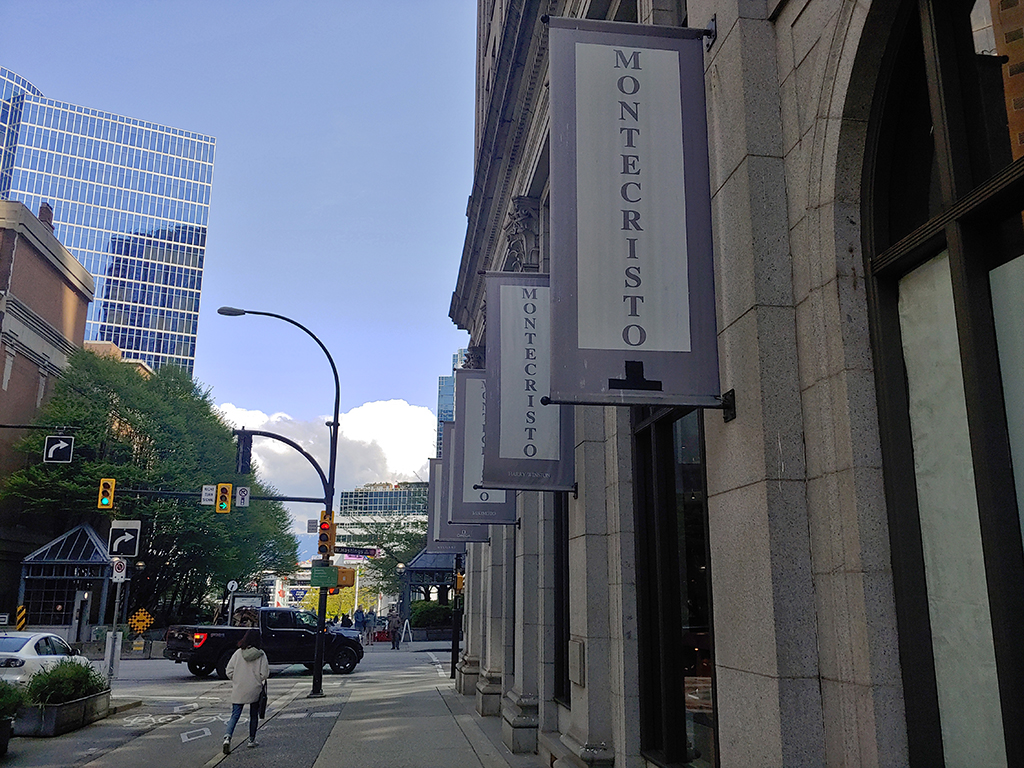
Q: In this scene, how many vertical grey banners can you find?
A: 5